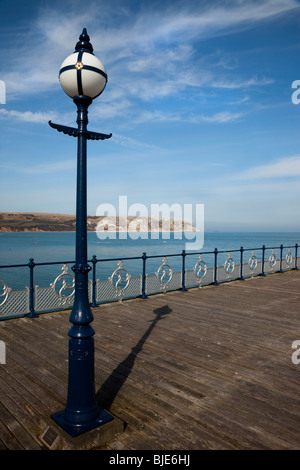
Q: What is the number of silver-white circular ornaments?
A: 9